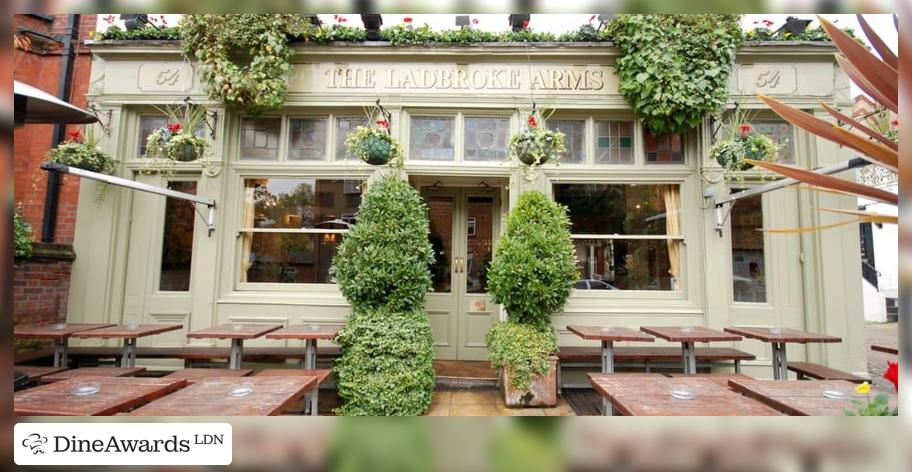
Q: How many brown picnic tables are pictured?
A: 11